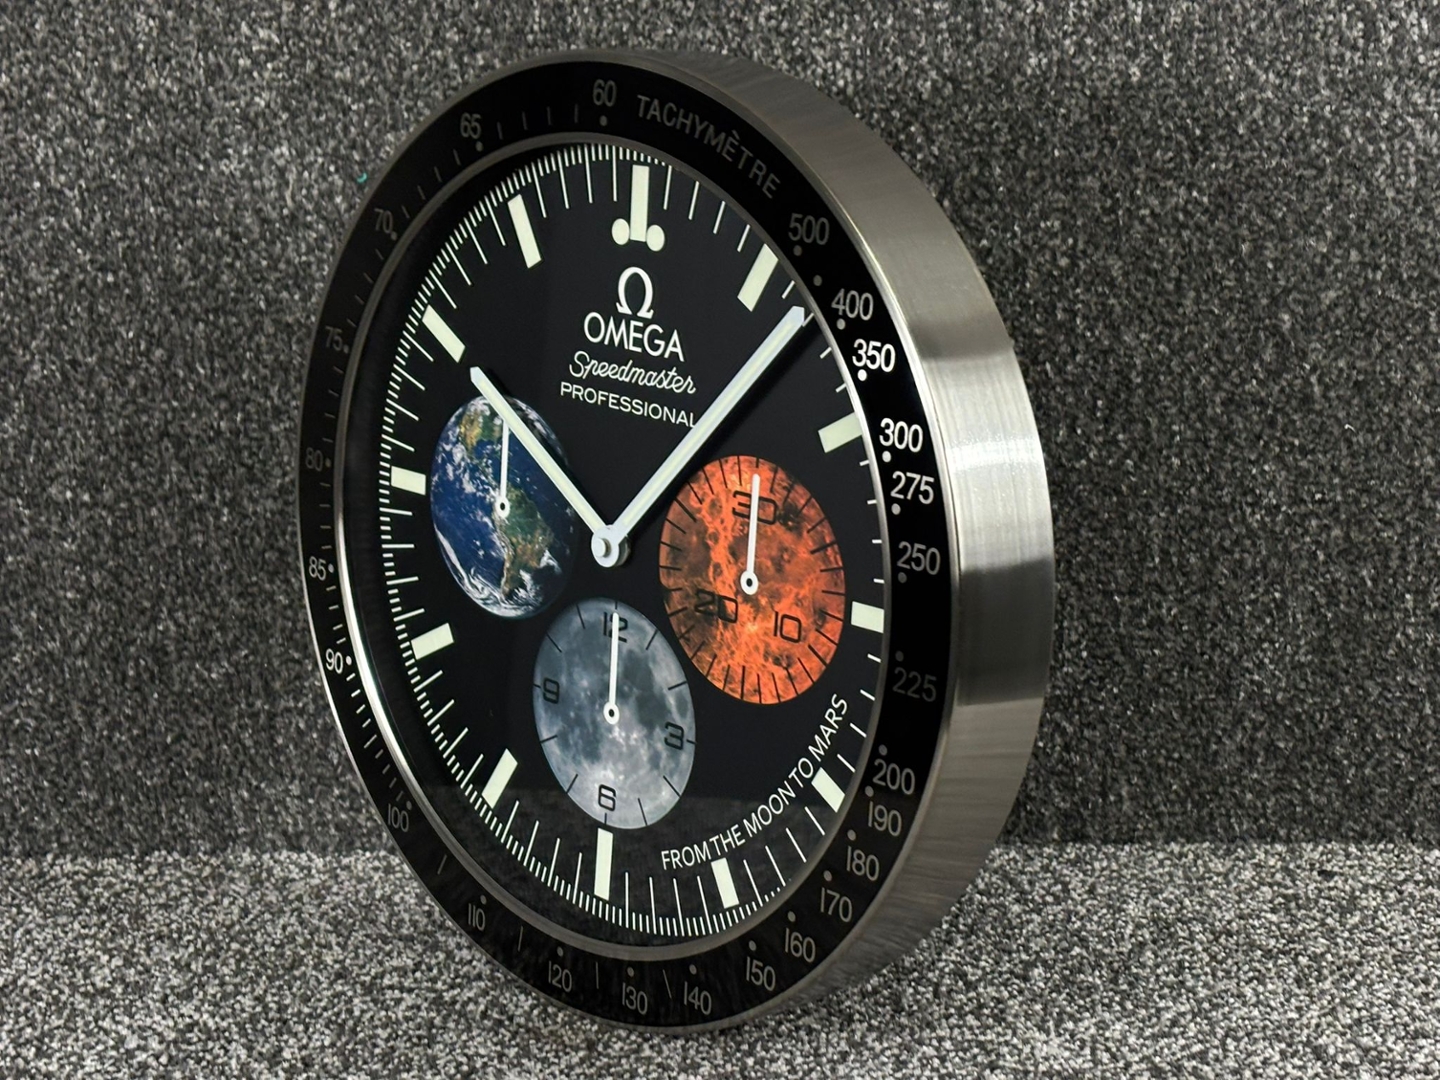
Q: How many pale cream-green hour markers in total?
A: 12